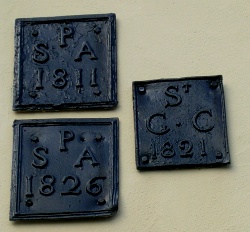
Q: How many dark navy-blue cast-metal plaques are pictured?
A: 3